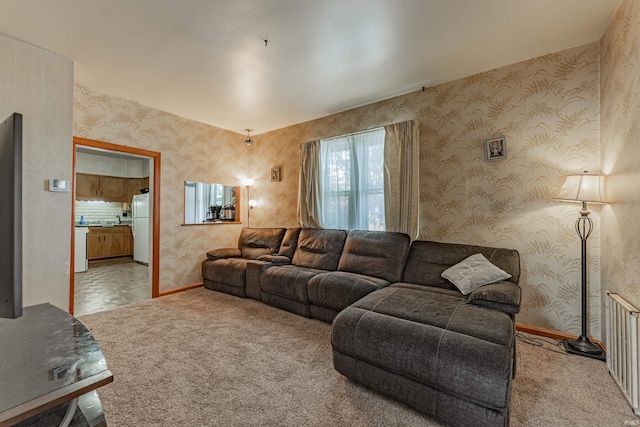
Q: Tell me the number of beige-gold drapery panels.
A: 2